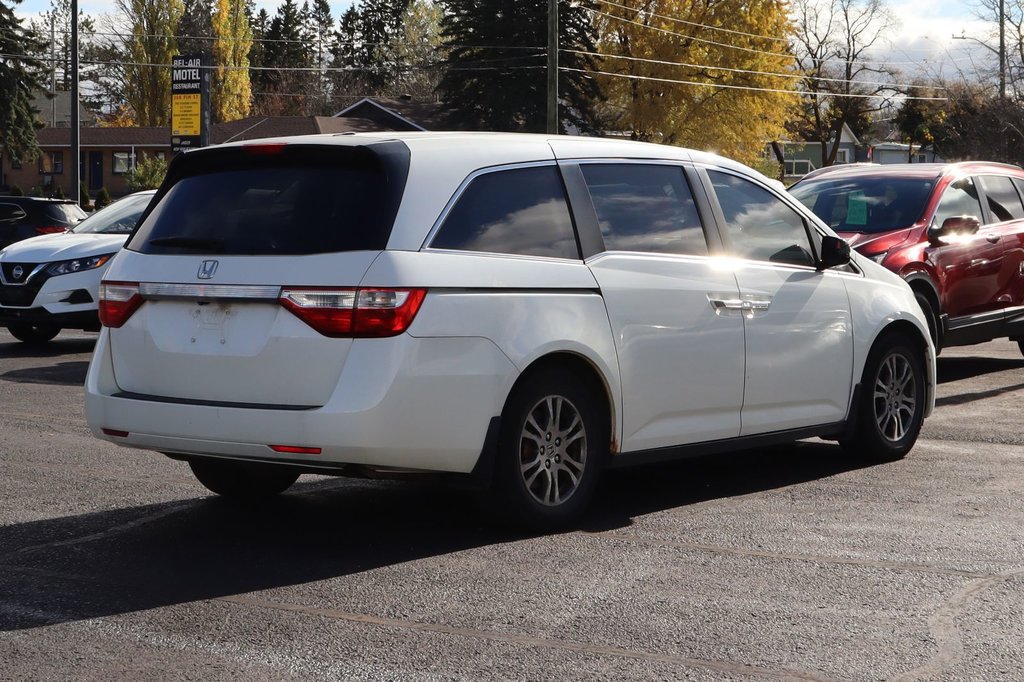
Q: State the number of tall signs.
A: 1